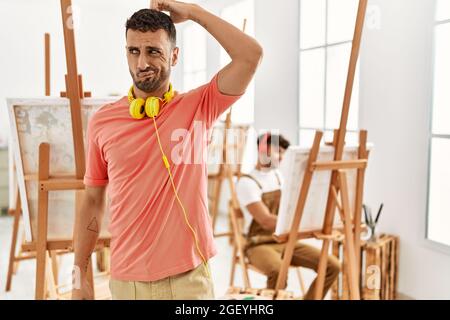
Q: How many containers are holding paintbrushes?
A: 1